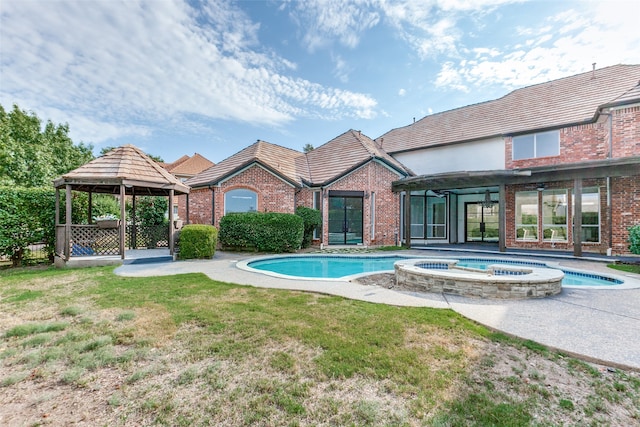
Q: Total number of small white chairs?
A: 2